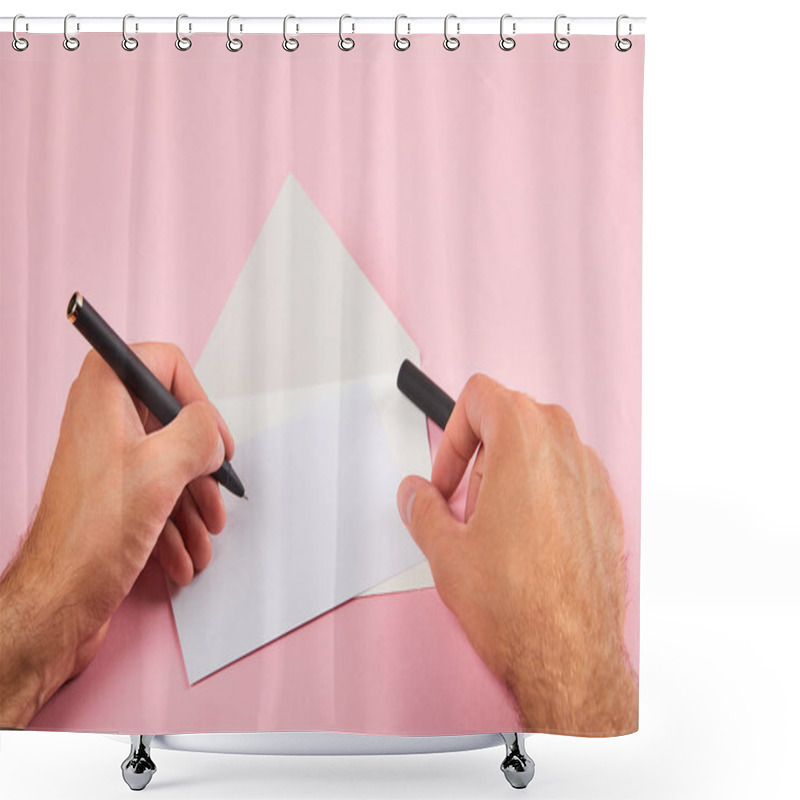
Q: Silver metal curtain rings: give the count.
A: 12